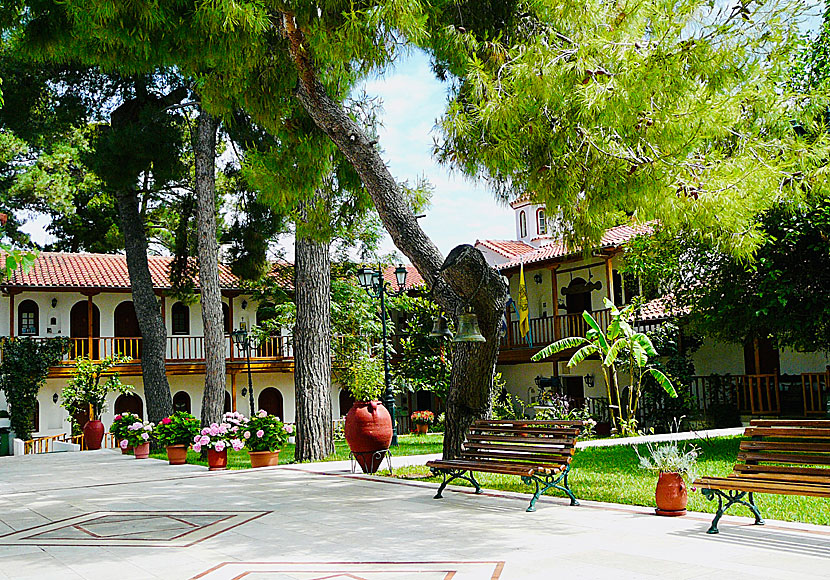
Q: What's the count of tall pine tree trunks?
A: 4